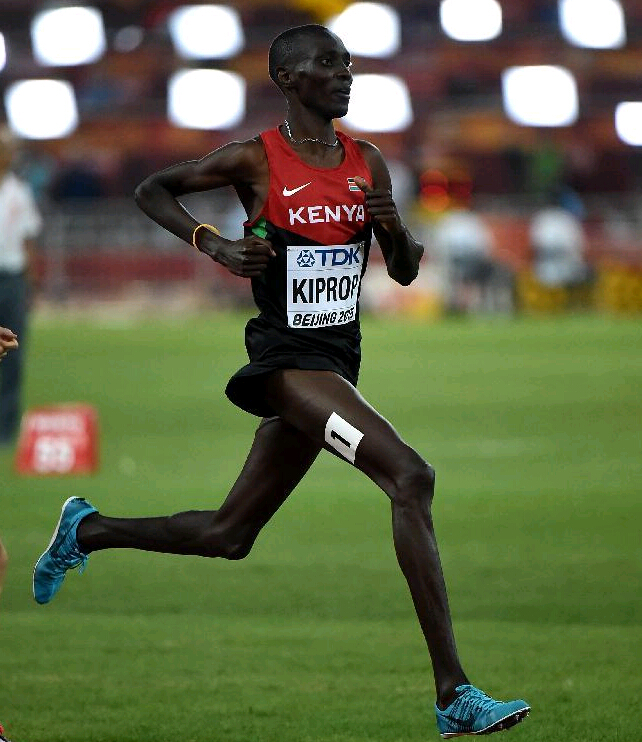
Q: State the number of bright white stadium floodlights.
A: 11